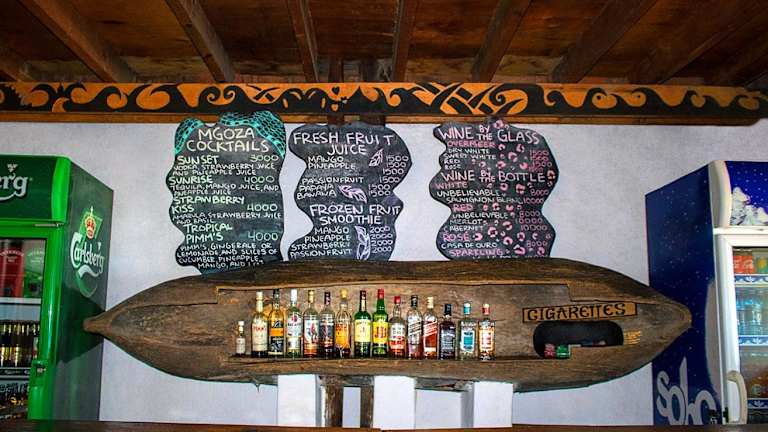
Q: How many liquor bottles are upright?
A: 15